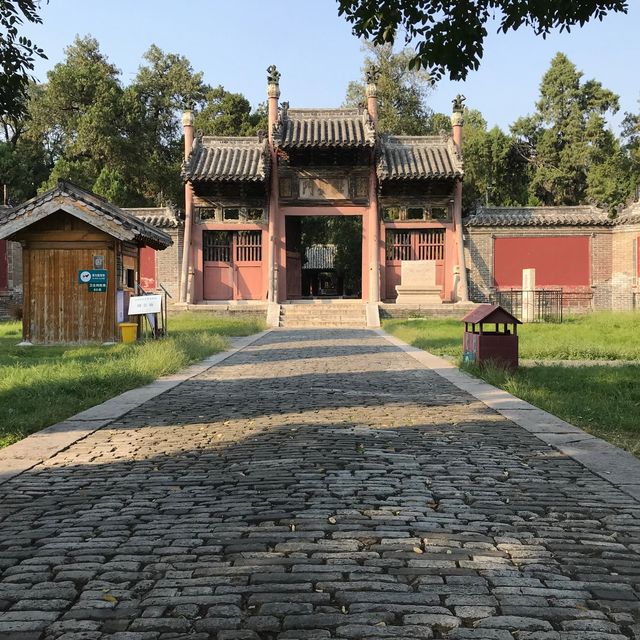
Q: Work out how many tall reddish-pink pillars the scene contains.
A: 4